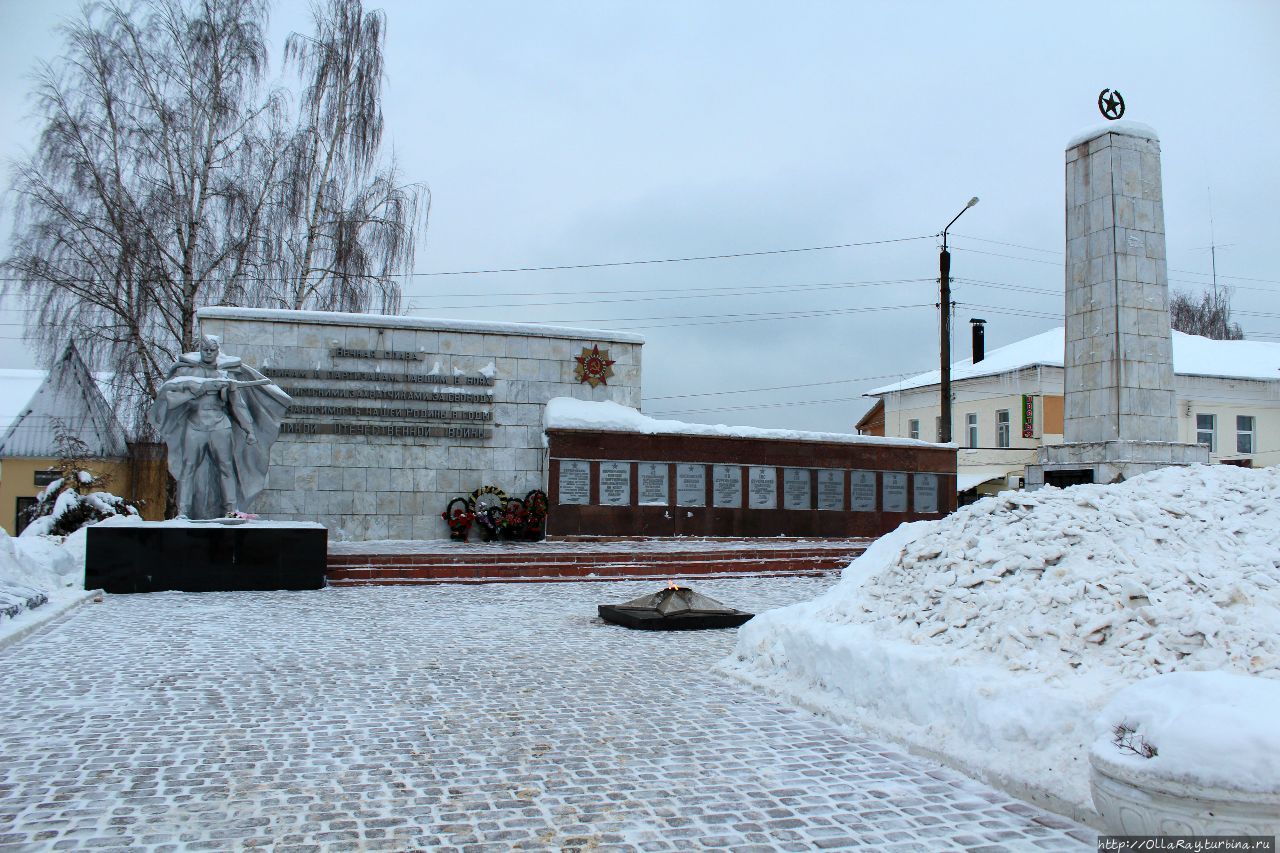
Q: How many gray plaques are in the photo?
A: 11